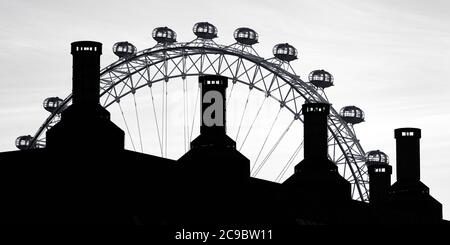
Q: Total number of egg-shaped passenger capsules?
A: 10